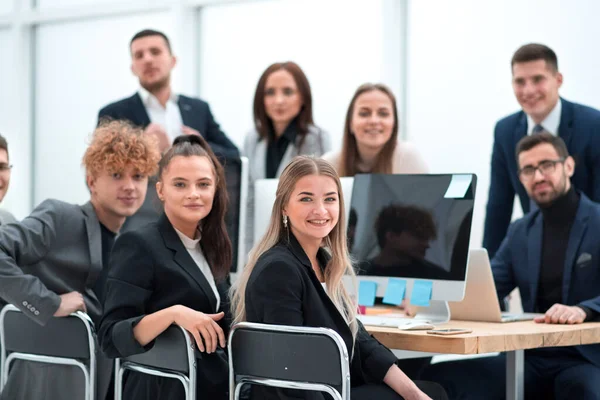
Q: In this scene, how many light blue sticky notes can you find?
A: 4